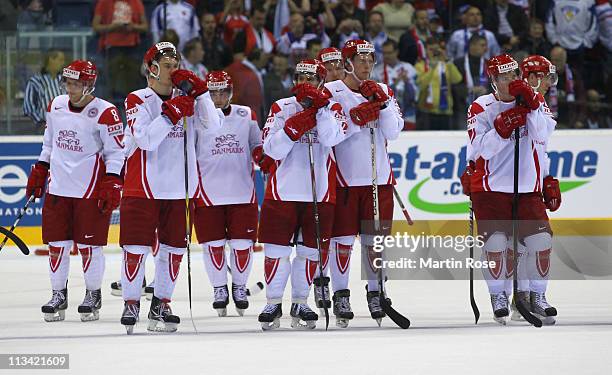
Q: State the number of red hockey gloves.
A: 13